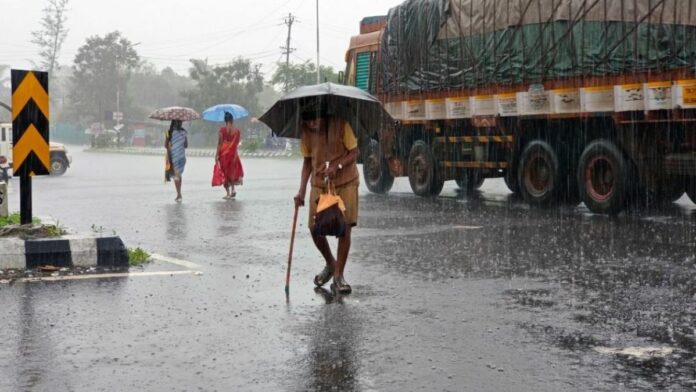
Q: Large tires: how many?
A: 4